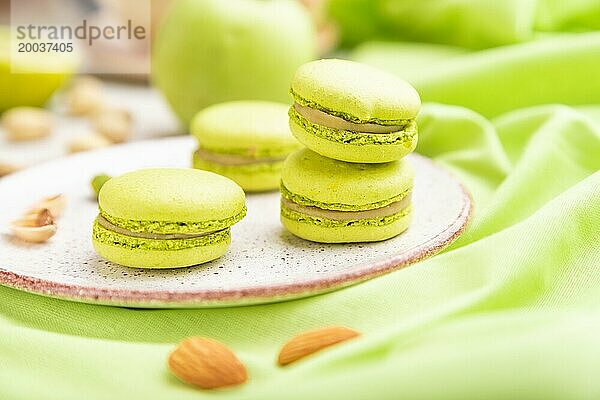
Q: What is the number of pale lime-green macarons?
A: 4